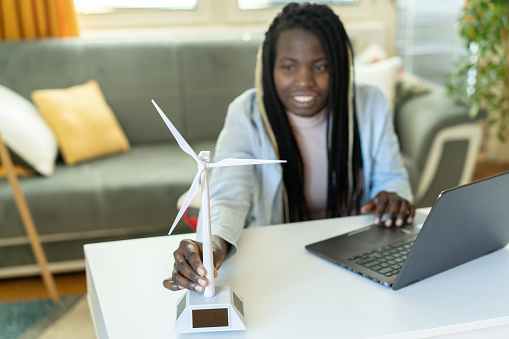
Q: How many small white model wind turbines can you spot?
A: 1